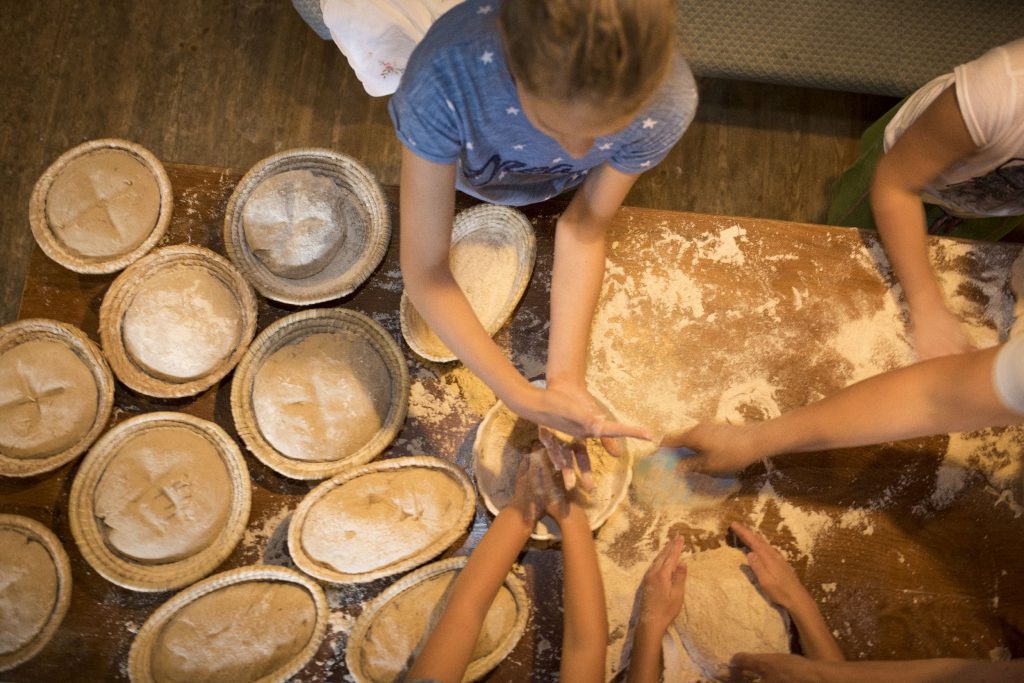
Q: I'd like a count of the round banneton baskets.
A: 7